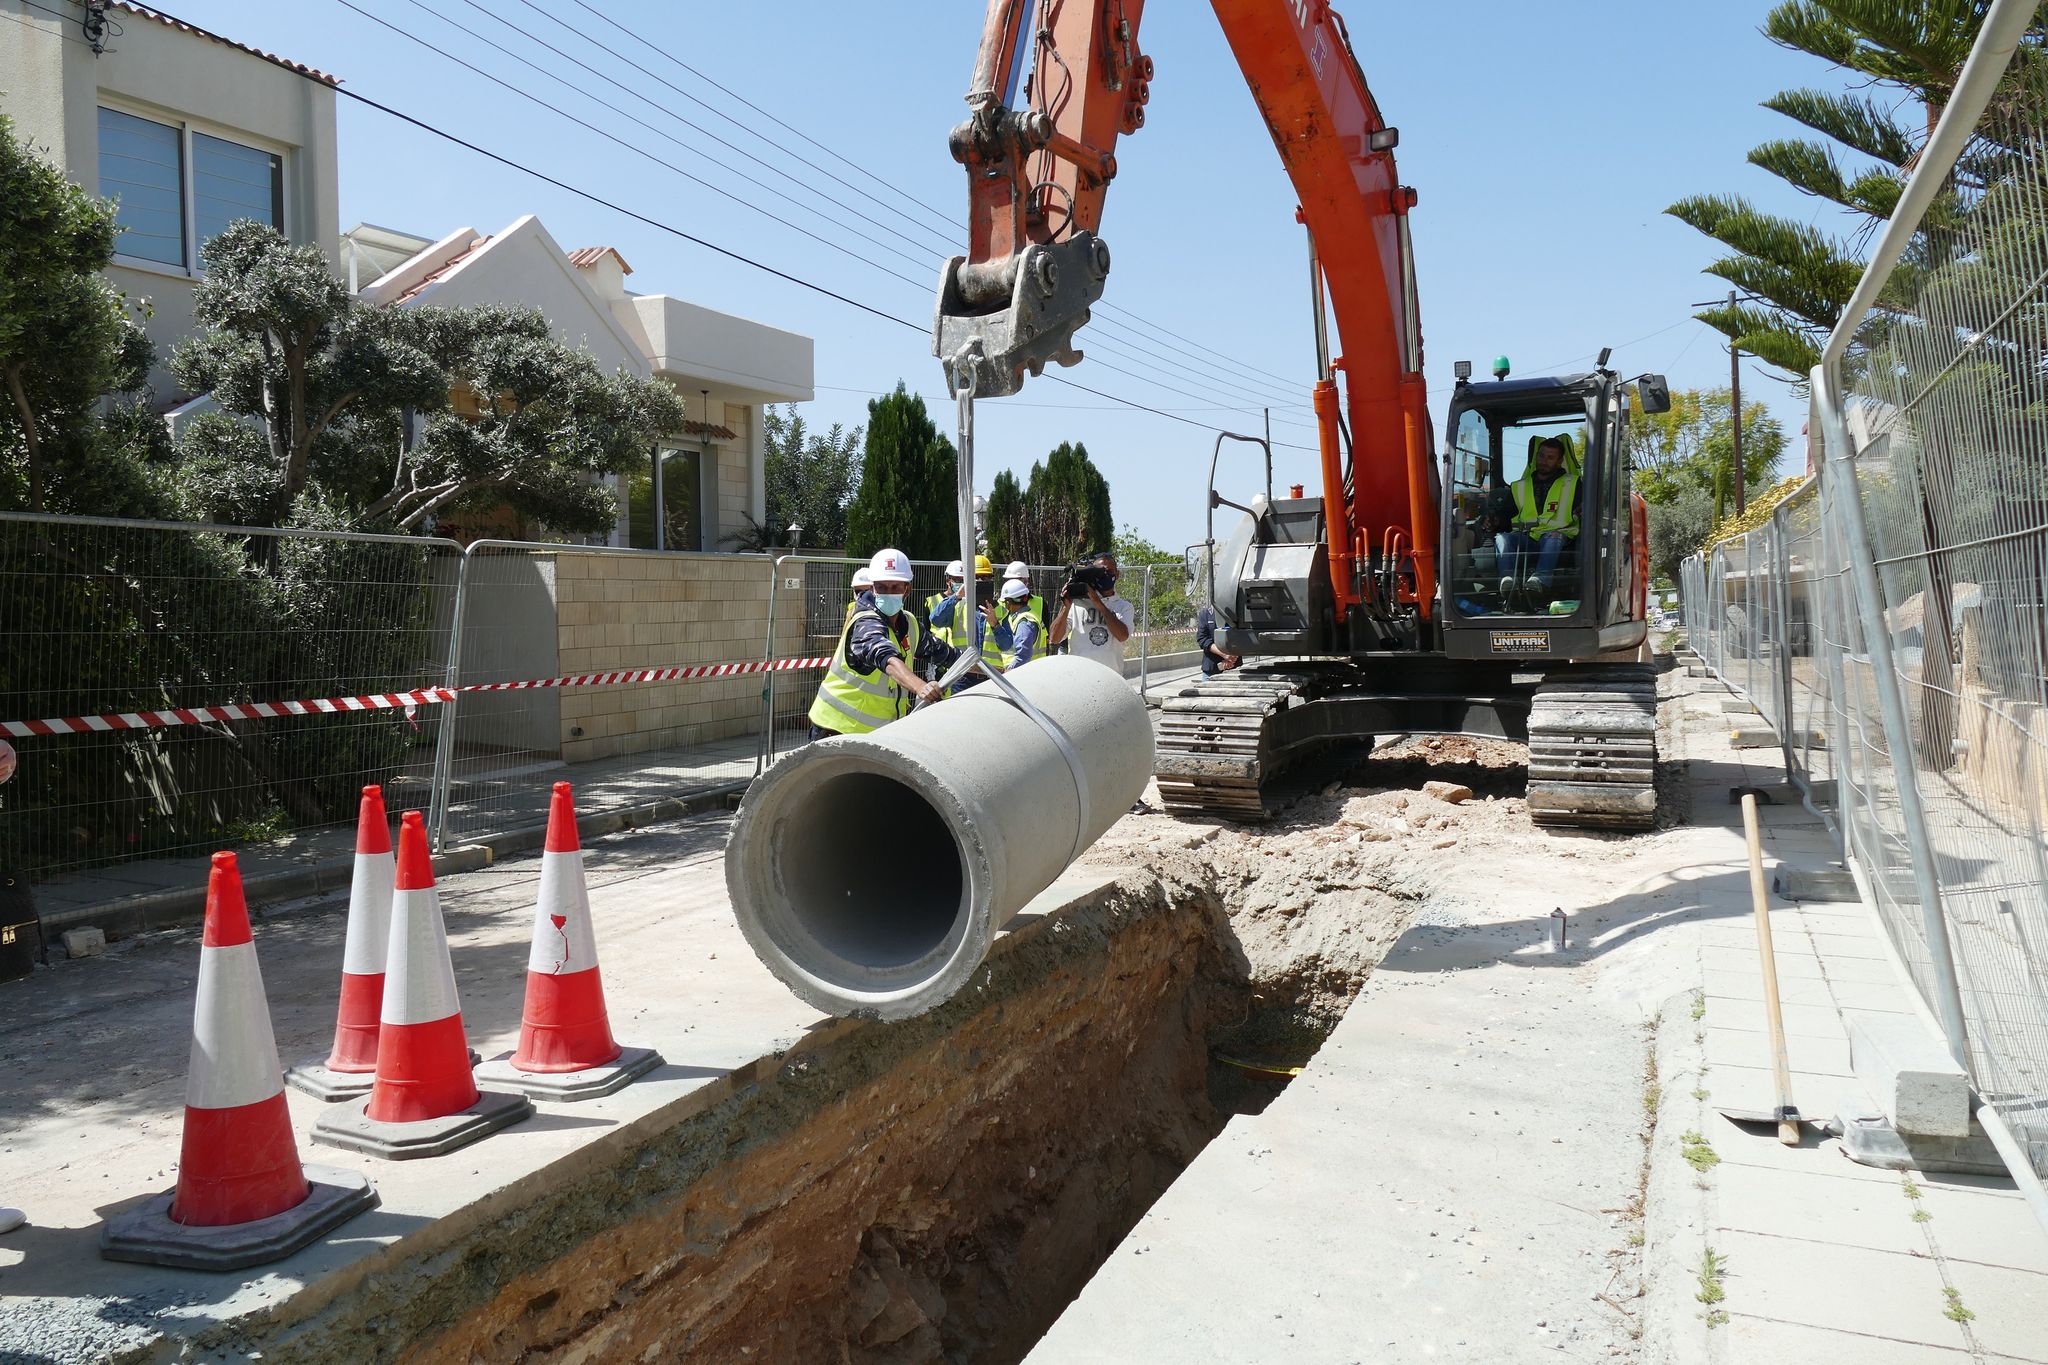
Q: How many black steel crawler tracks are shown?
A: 2